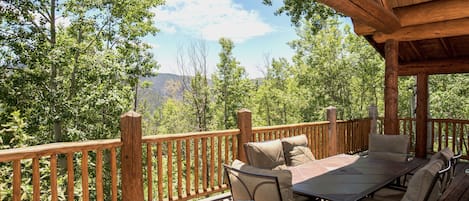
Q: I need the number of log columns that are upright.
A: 2